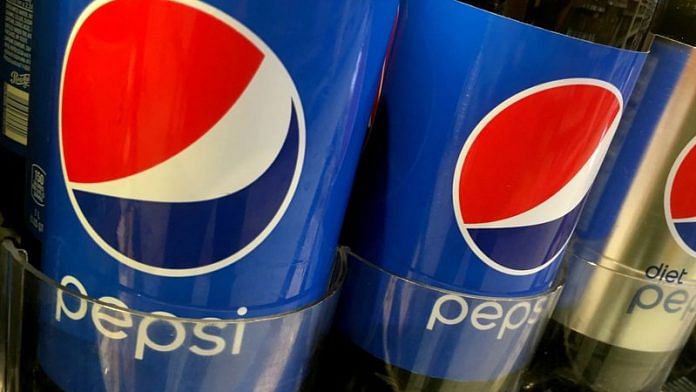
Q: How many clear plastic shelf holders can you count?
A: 3